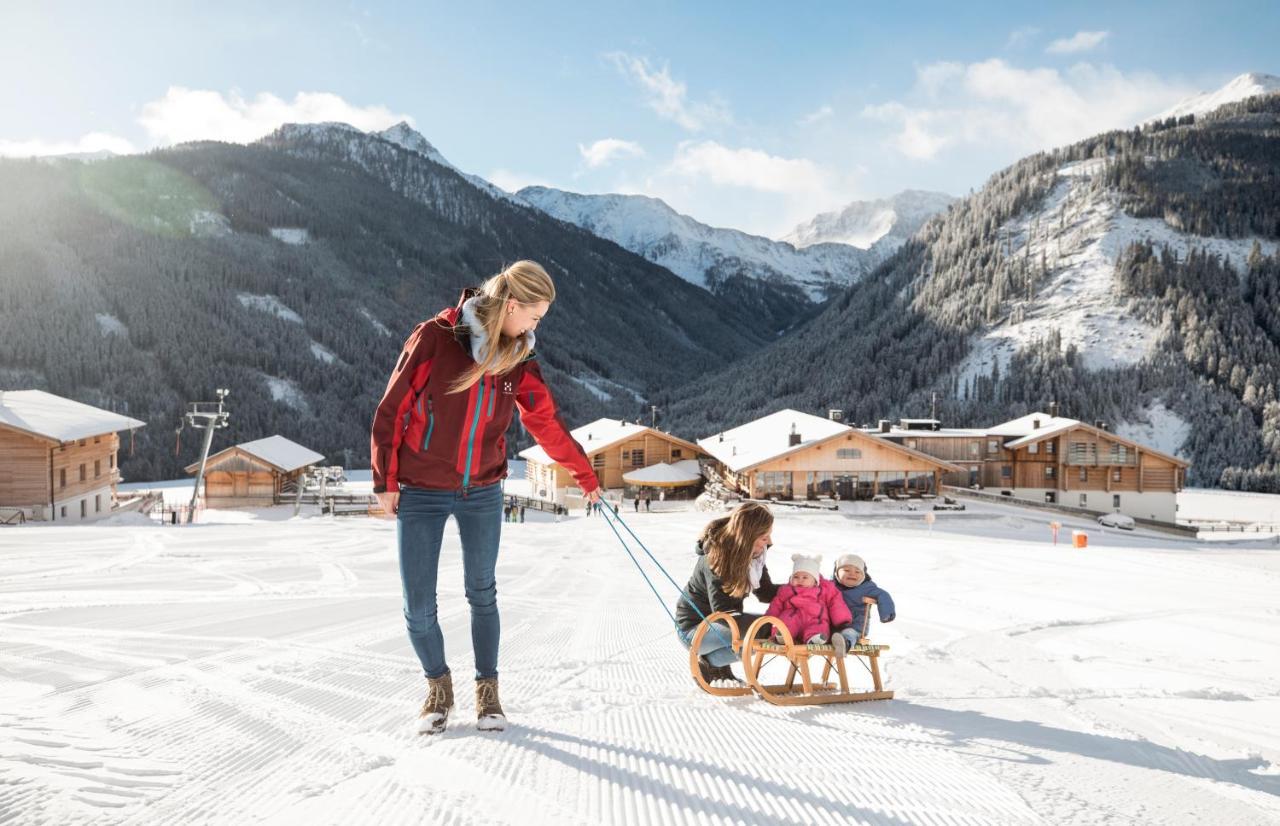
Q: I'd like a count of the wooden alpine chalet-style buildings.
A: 5